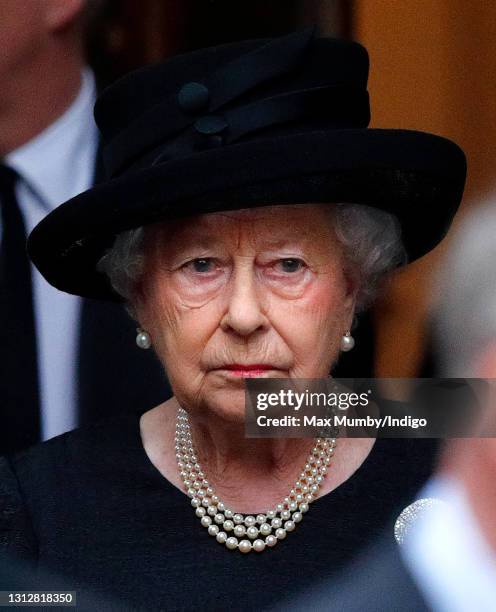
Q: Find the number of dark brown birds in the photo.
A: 0